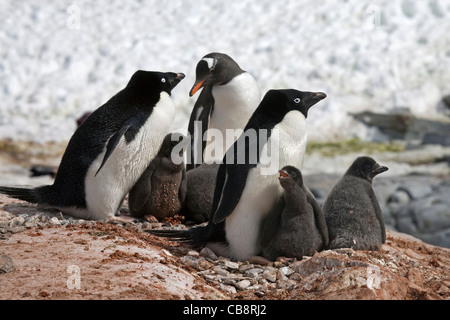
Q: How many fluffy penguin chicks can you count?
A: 4